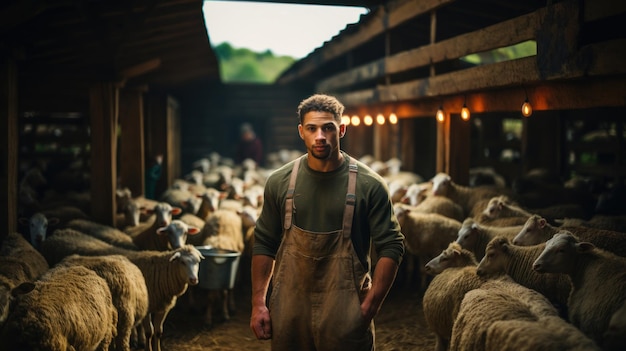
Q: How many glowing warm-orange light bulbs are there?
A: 8